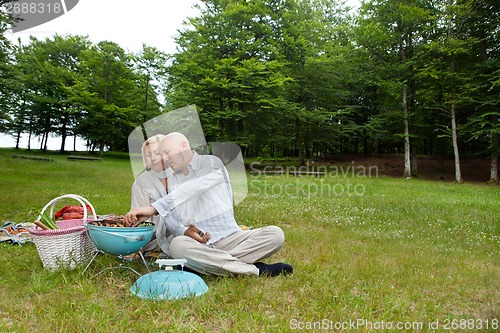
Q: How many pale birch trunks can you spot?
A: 3